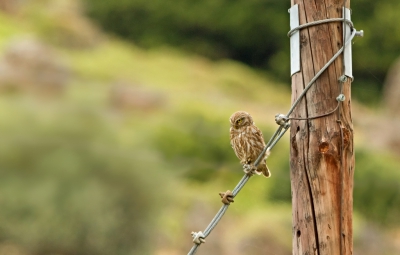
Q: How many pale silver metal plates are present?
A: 2